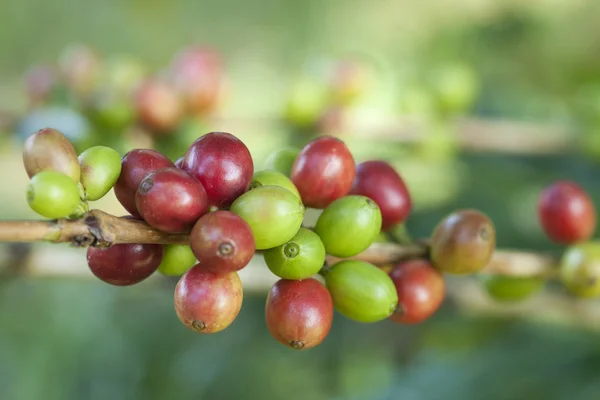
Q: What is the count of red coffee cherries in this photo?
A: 11